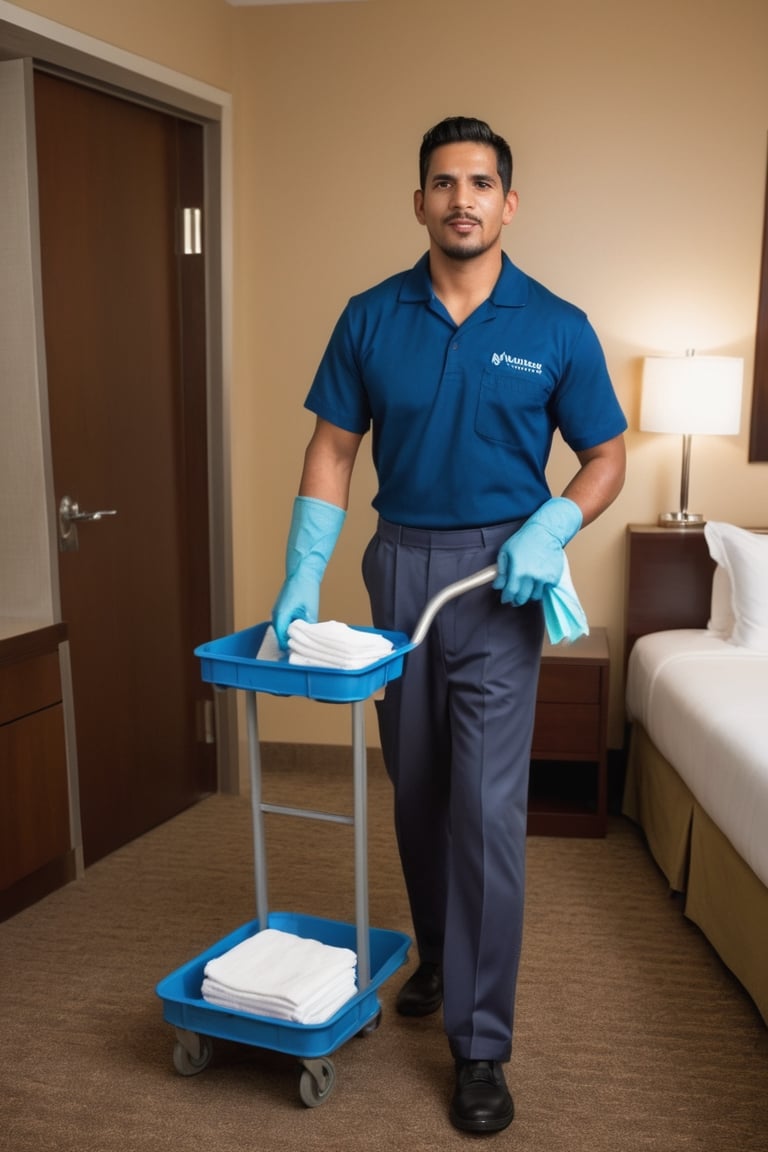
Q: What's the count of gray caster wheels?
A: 3